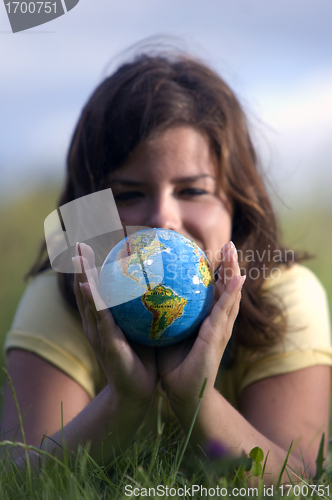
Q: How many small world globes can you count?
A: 1